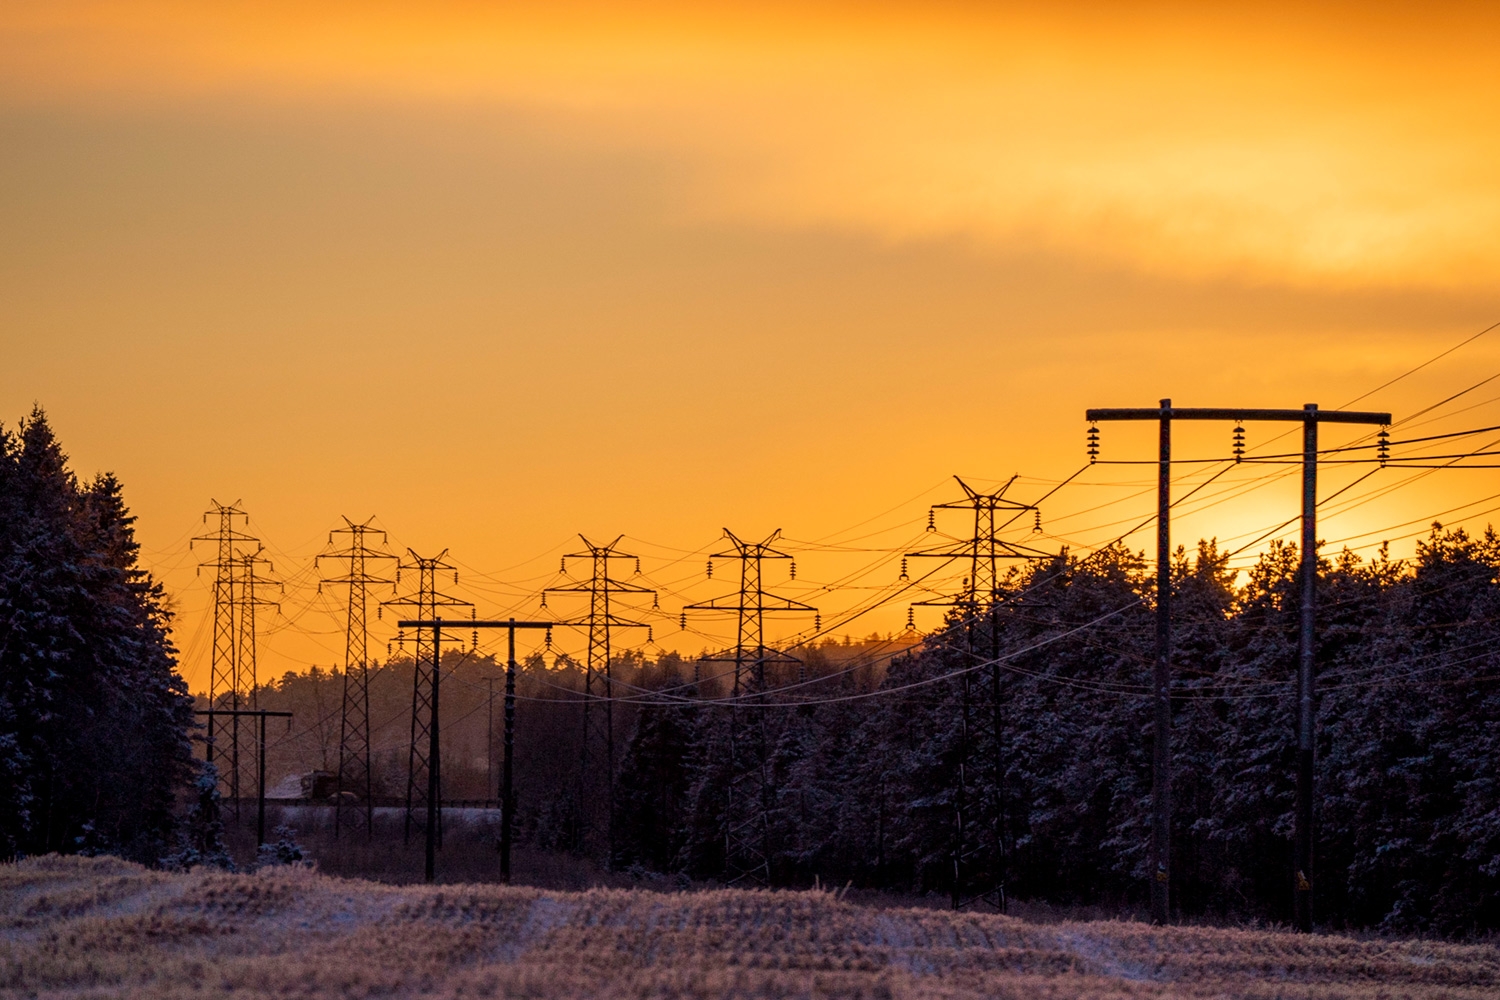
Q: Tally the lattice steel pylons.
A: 7